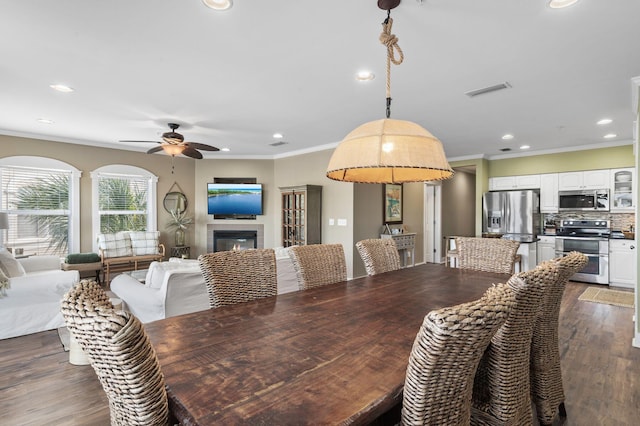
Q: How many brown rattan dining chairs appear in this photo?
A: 8